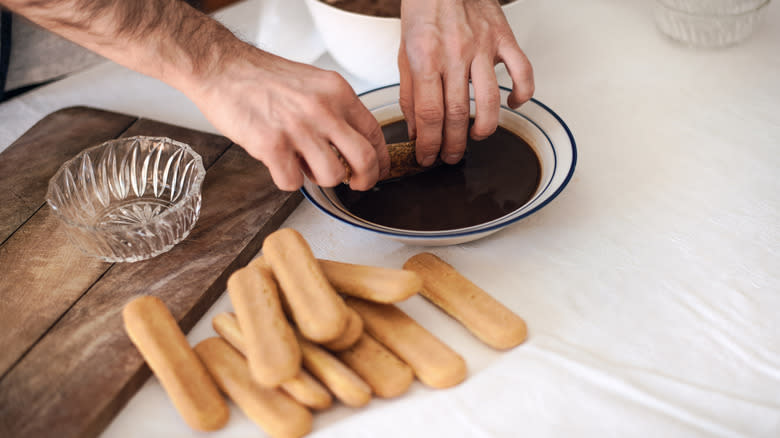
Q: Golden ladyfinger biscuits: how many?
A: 11